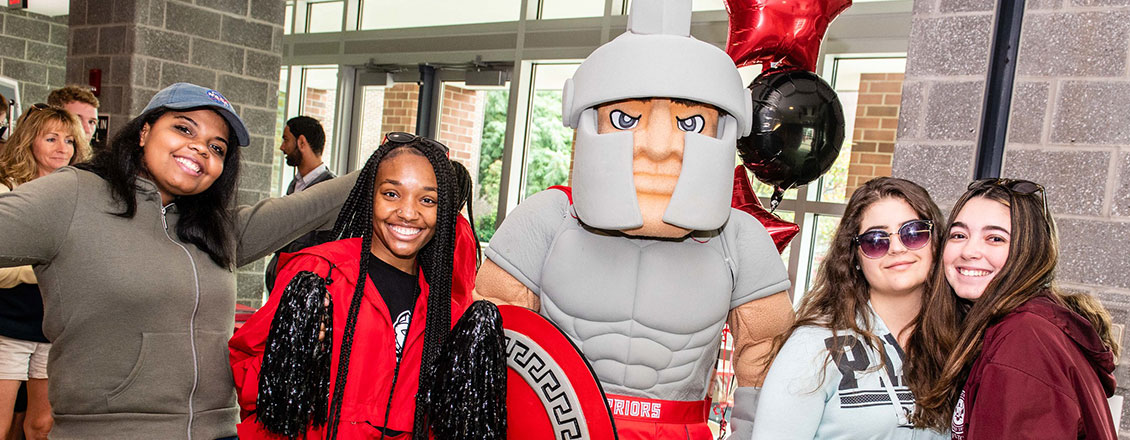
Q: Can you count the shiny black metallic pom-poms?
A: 2